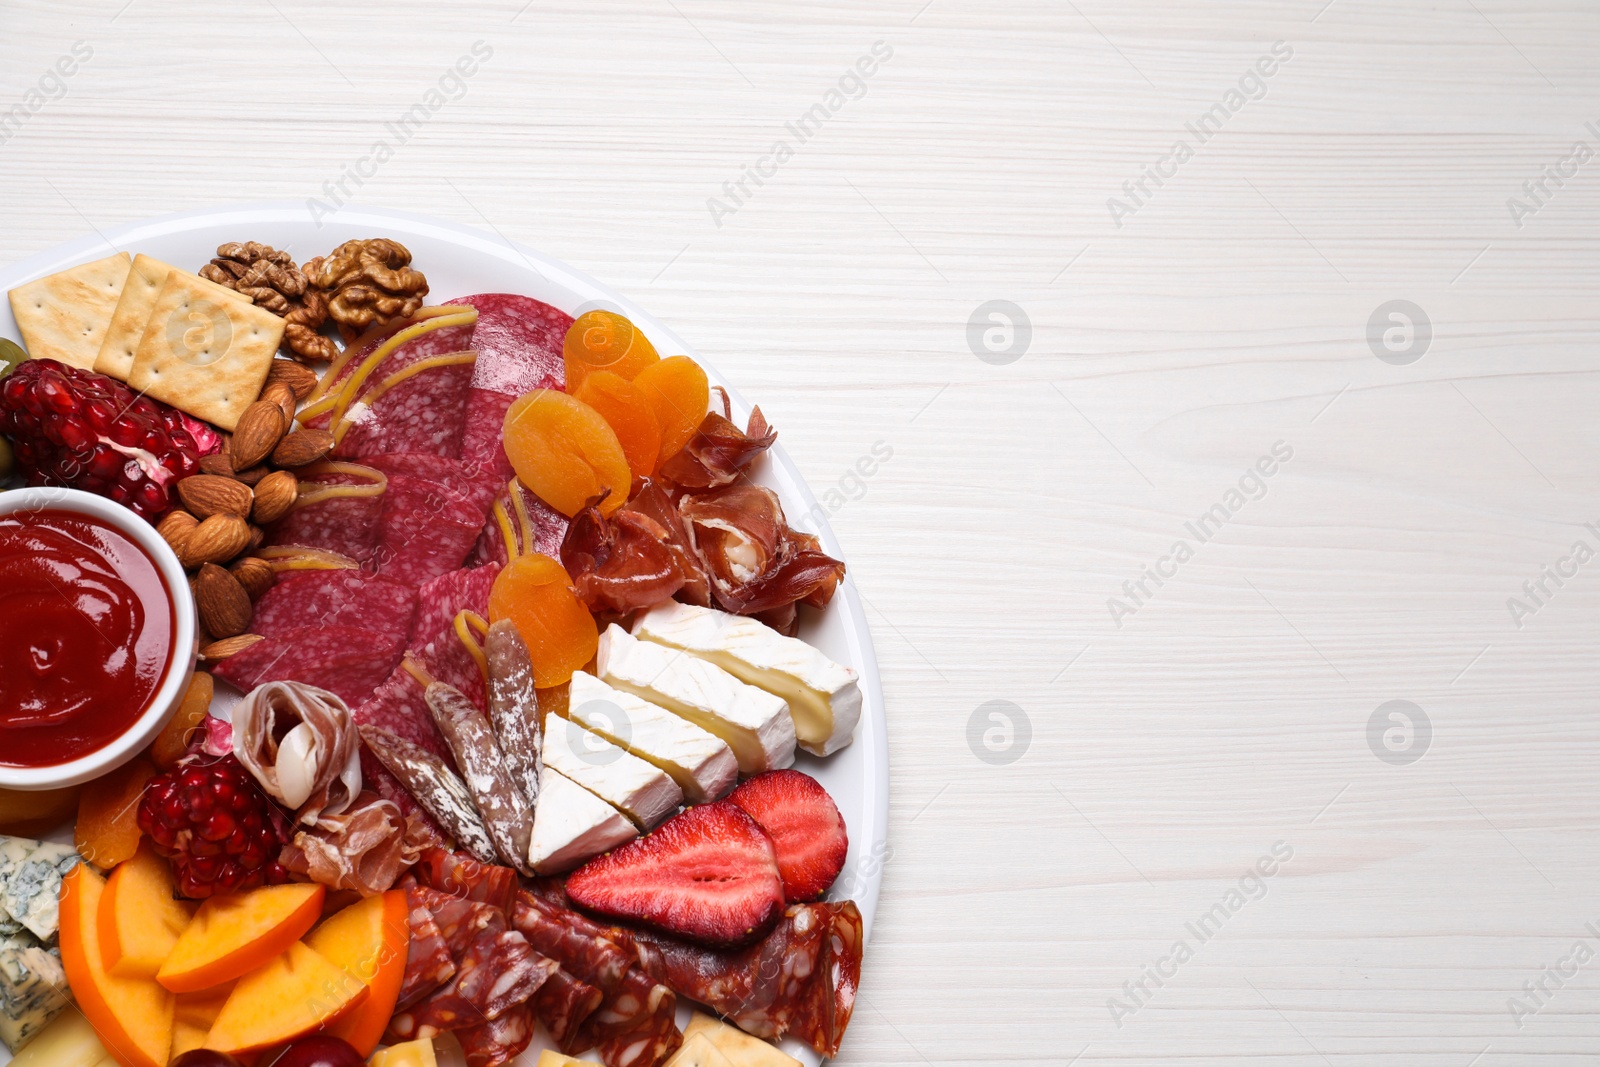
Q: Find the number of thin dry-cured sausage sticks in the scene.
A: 3